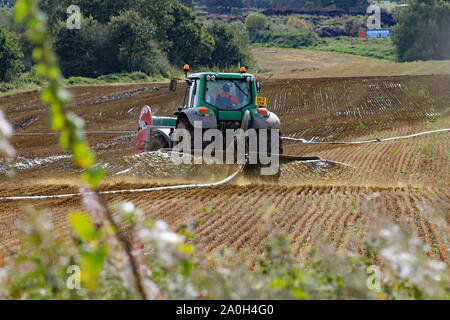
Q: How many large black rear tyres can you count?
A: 2